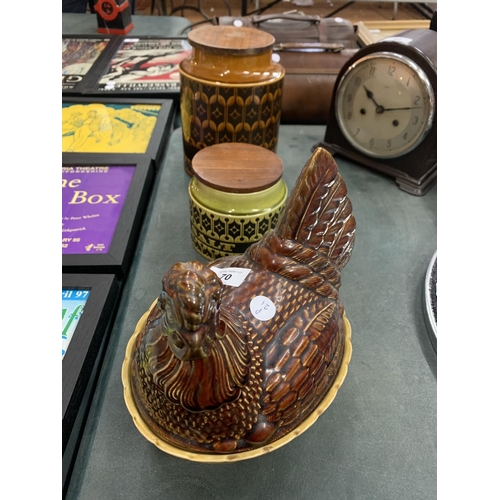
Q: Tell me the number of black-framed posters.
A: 5